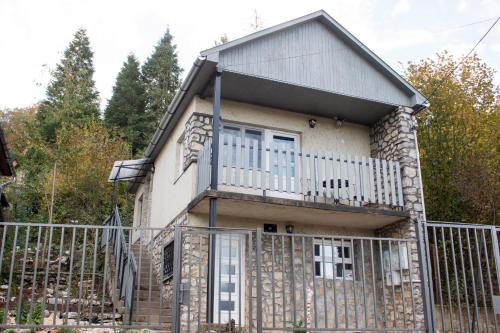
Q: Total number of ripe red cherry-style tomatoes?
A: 0